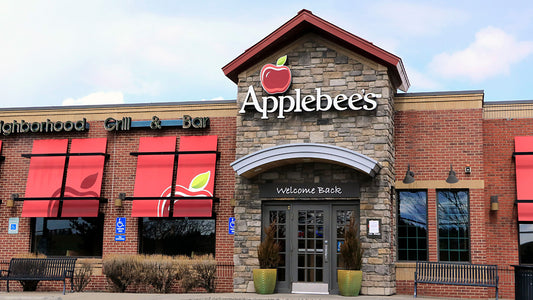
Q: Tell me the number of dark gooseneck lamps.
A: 2